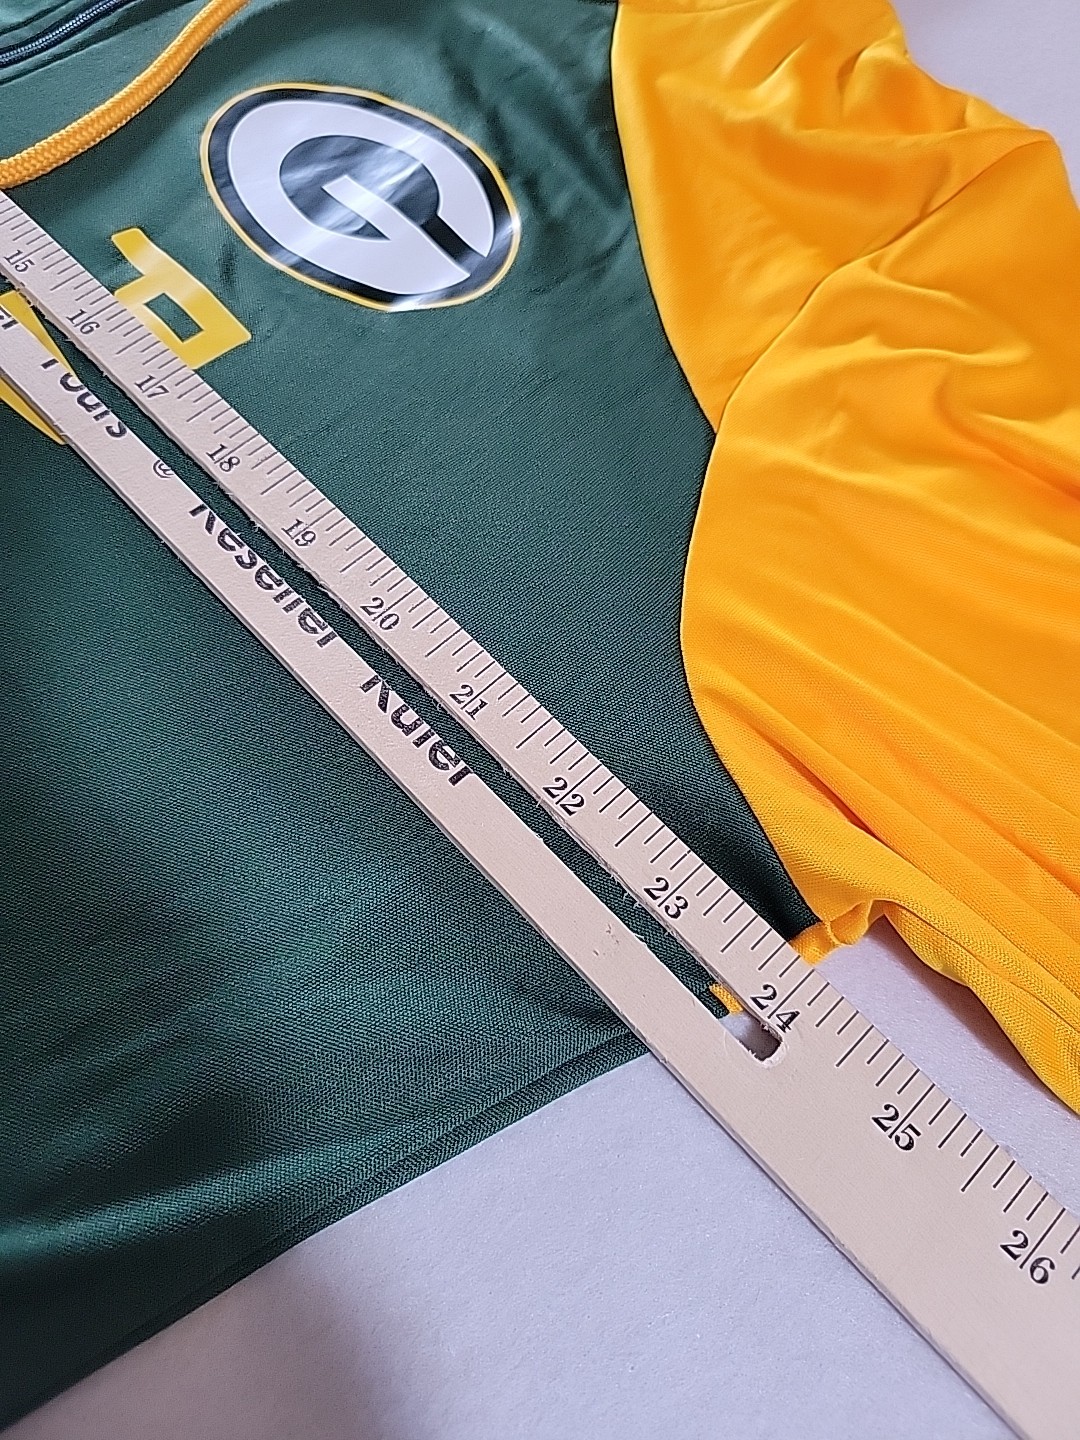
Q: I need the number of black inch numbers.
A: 12